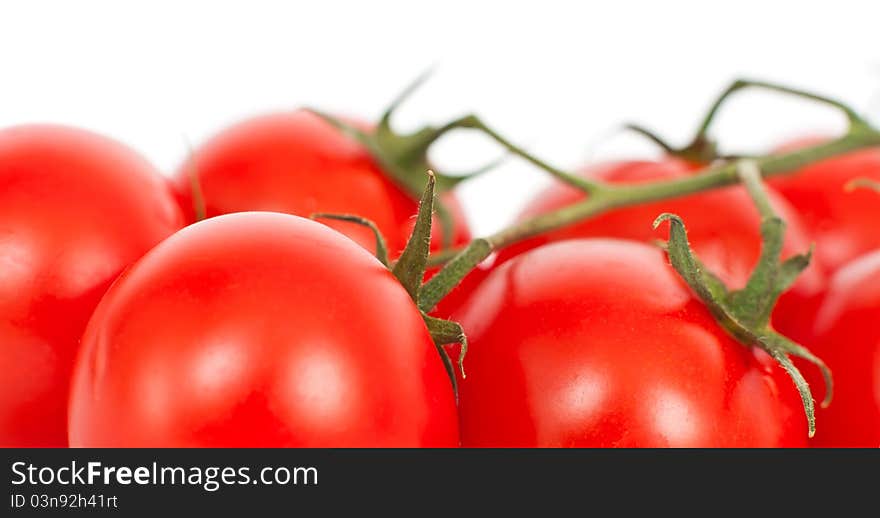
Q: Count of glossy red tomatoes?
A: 7